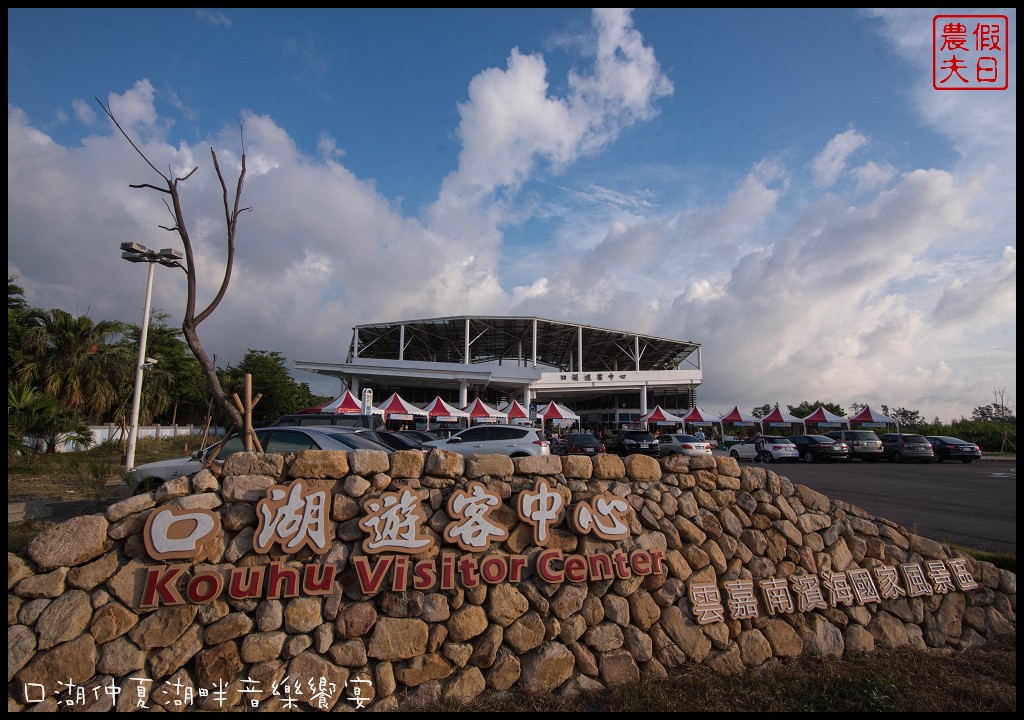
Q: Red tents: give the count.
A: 12